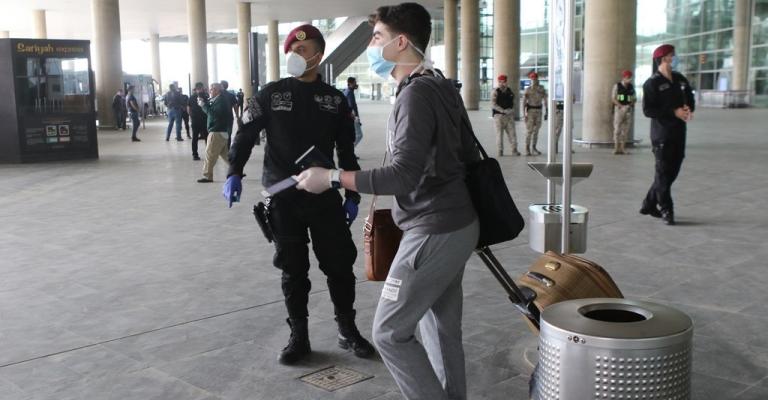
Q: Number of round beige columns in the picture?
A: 12